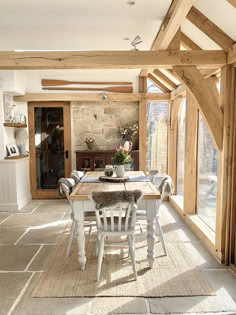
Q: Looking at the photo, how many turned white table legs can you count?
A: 2